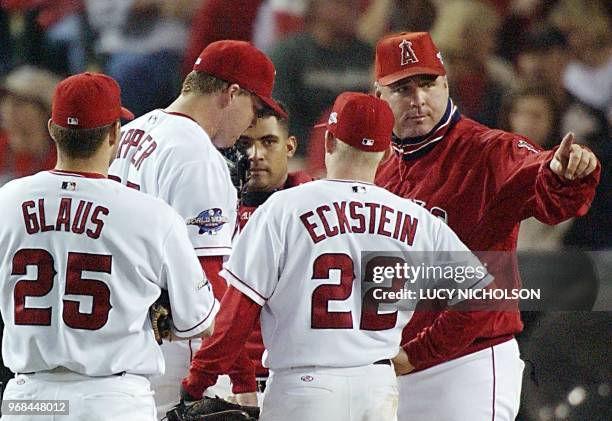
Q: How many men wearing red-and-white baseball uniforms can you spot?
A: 5